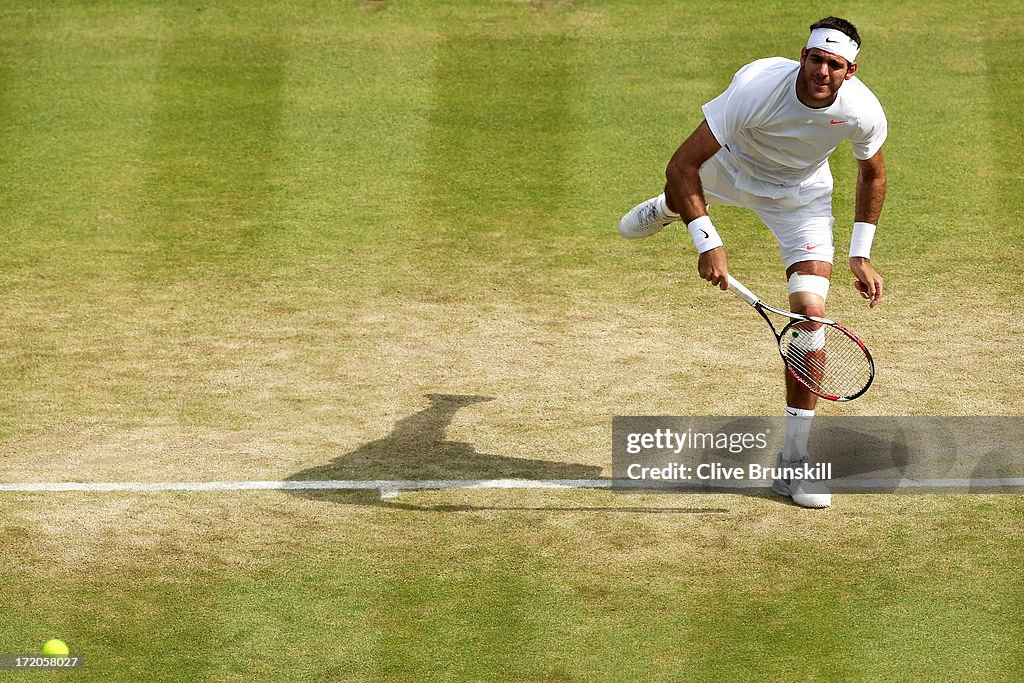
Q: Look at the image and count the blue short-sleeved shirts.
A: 0